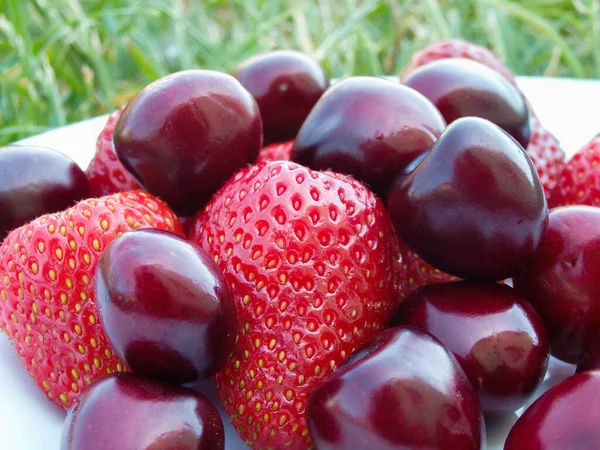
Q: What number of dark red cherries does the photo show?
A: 12